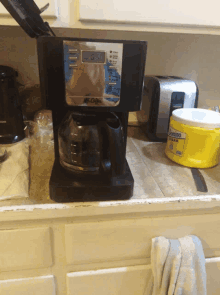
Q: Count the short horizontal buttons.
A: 5